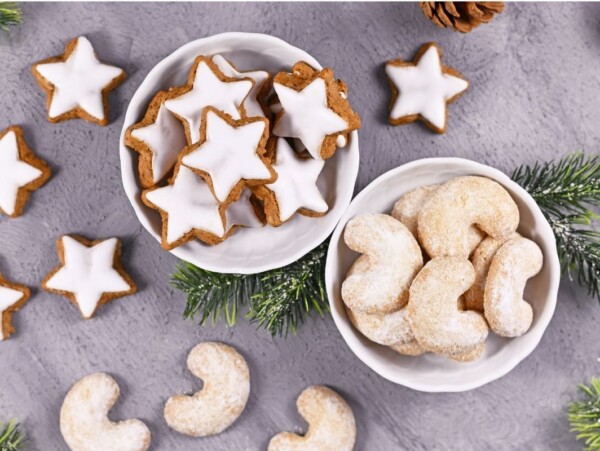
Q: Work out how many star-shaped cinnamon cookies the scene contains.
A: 14